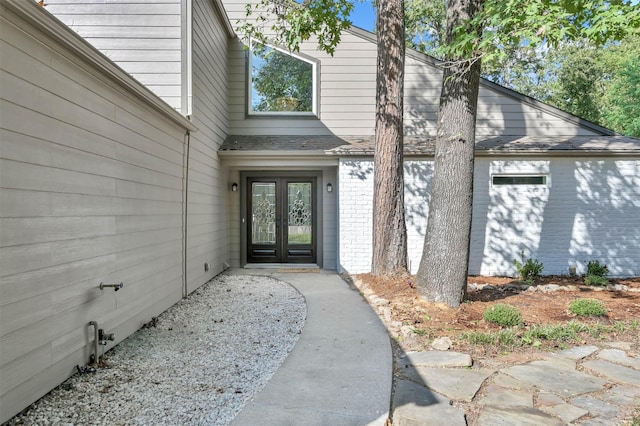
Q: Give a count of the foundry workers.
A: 0